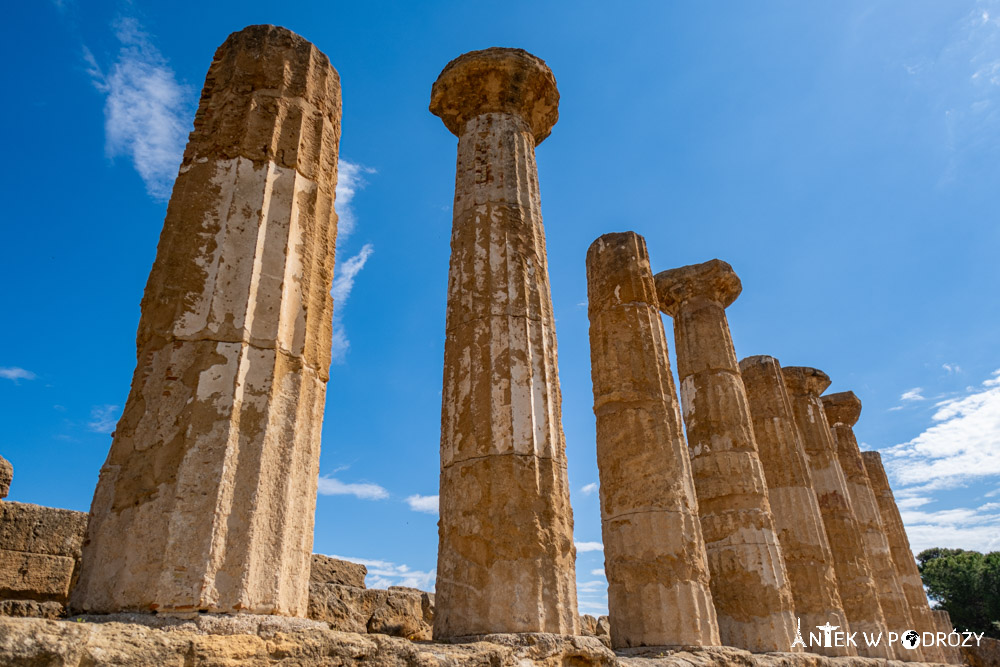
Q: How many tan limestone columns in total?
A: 8